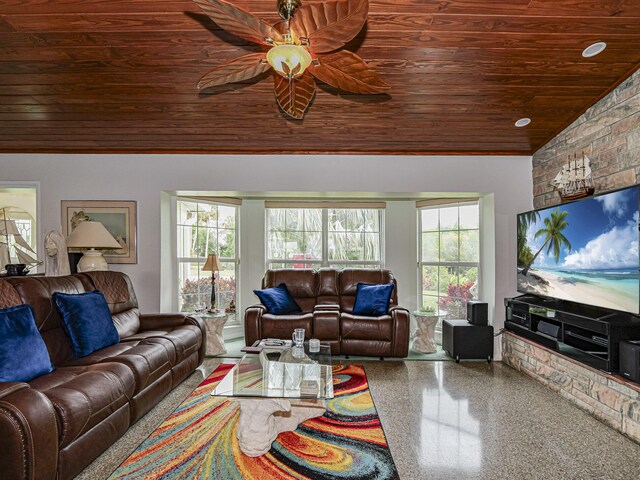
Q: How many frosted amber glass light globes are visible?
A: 1